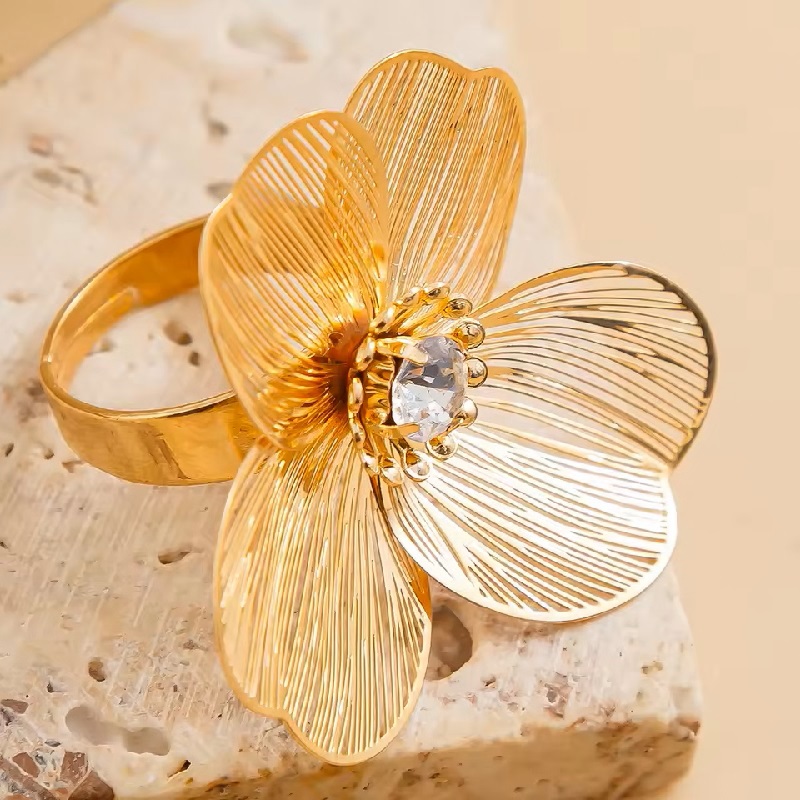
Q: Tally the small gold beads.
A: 14